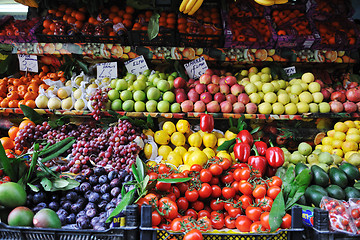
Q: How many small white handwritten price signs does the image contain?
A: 5